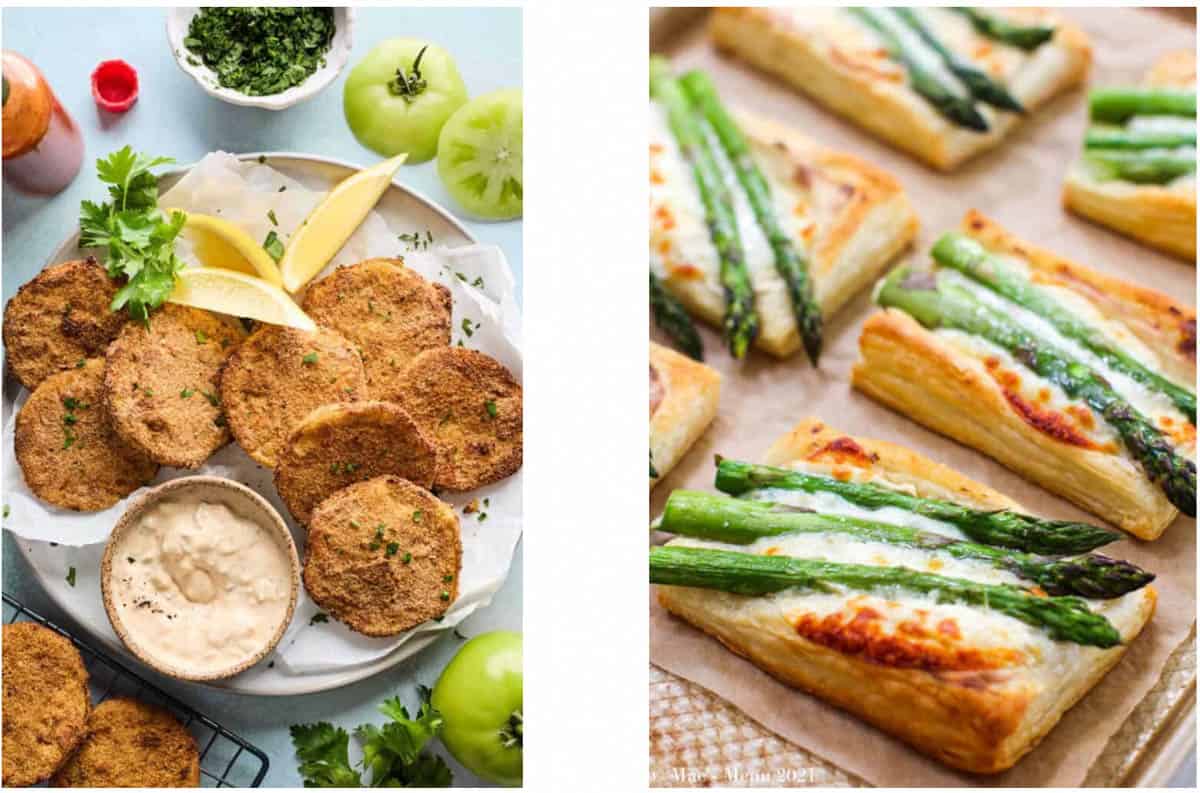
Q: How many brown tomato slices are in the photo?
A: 10